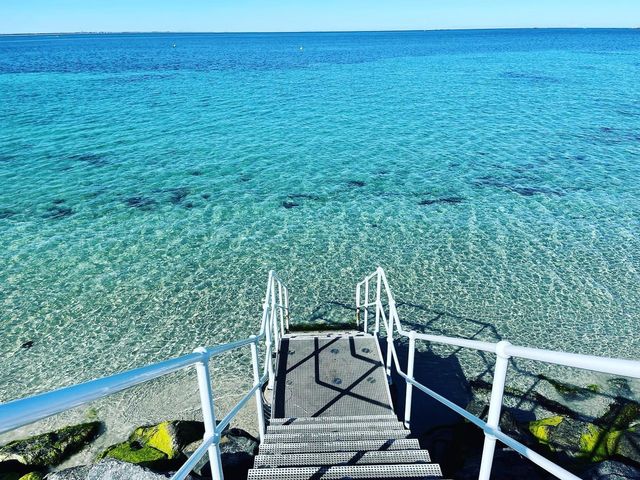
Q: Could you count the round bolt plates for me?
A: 6